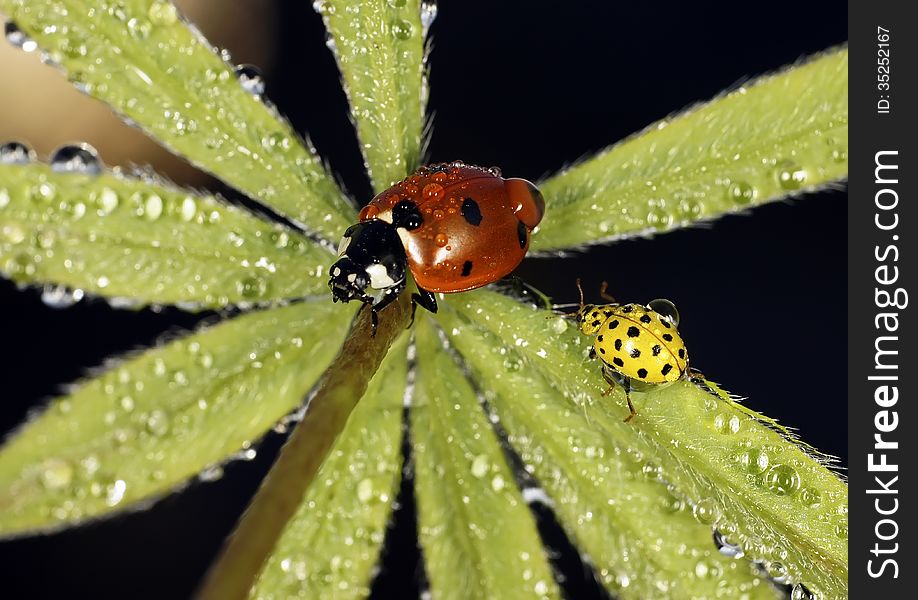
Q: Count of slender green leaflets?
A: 9